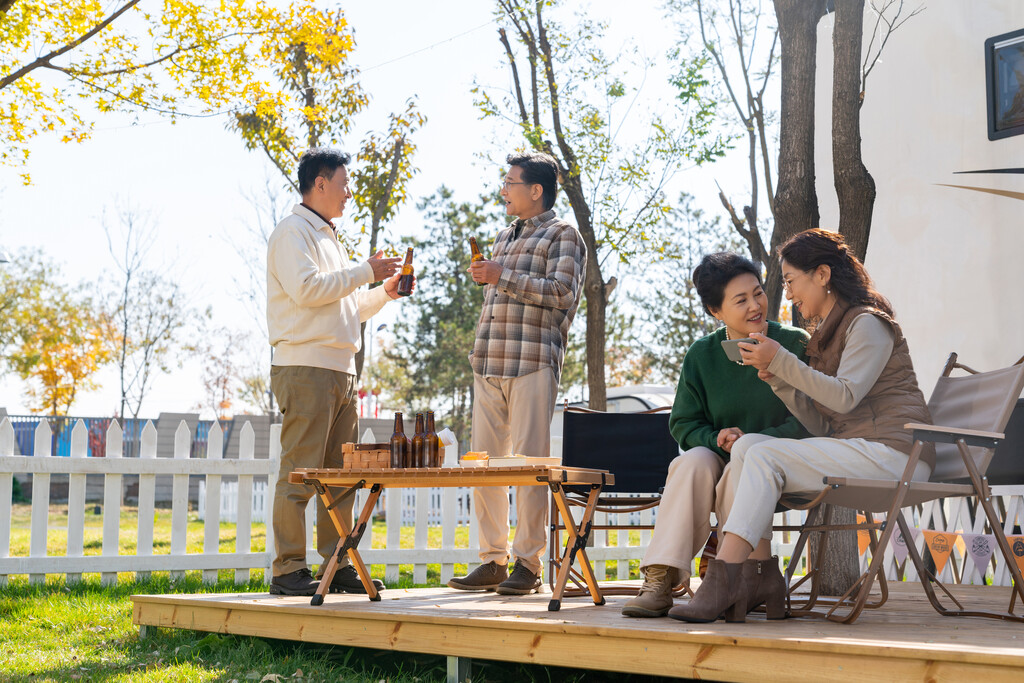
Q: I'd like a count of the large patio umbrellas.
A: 0